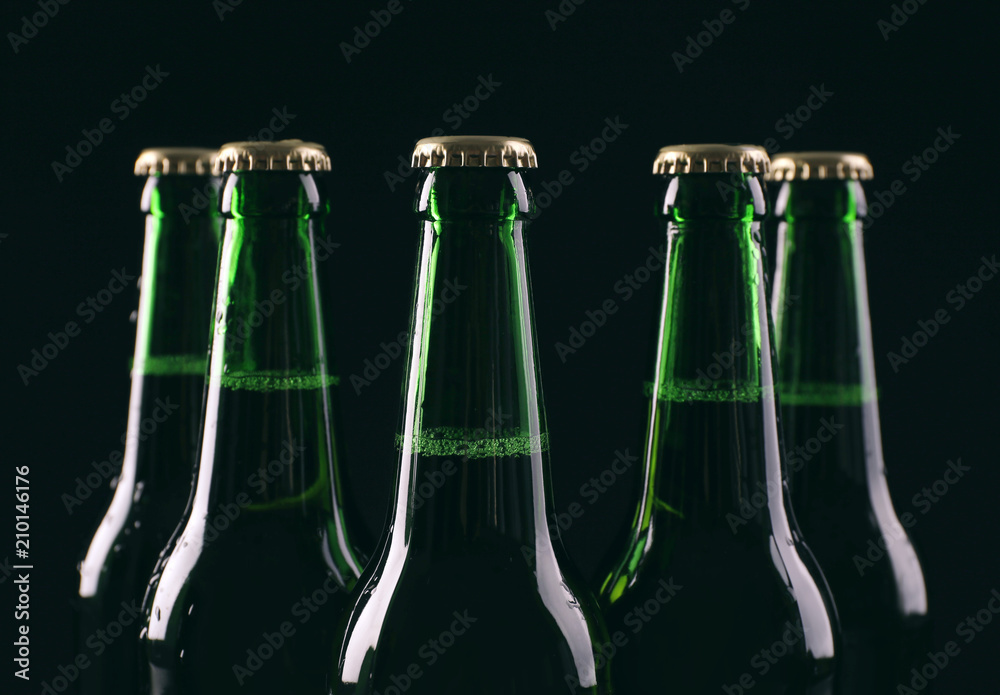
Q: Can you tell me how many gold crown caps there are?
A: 5